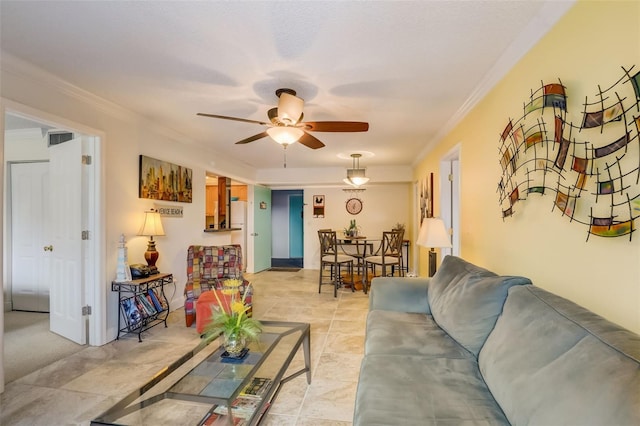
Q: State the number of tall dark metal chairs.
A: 4